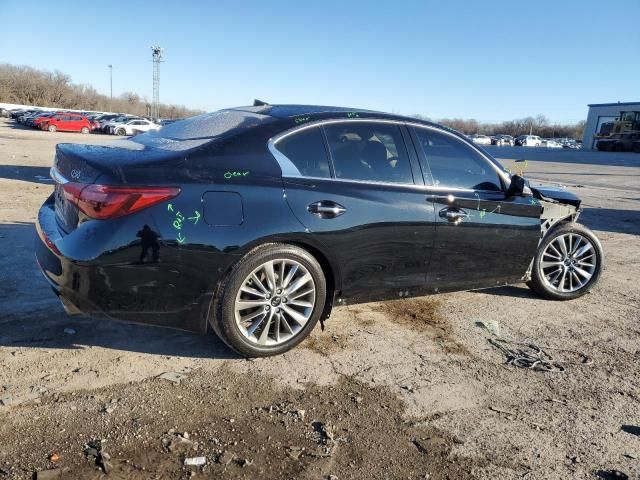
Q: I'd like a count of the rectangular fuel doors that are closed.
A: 1